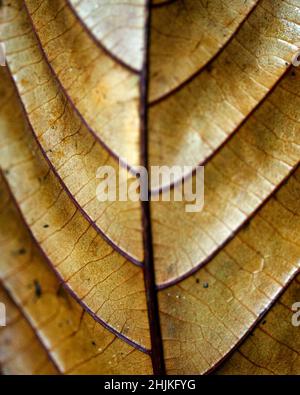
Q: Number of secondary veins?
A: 10